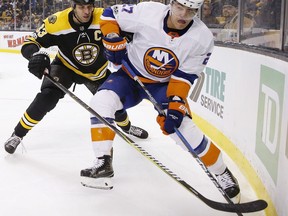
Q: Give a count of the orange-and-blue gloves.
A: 2